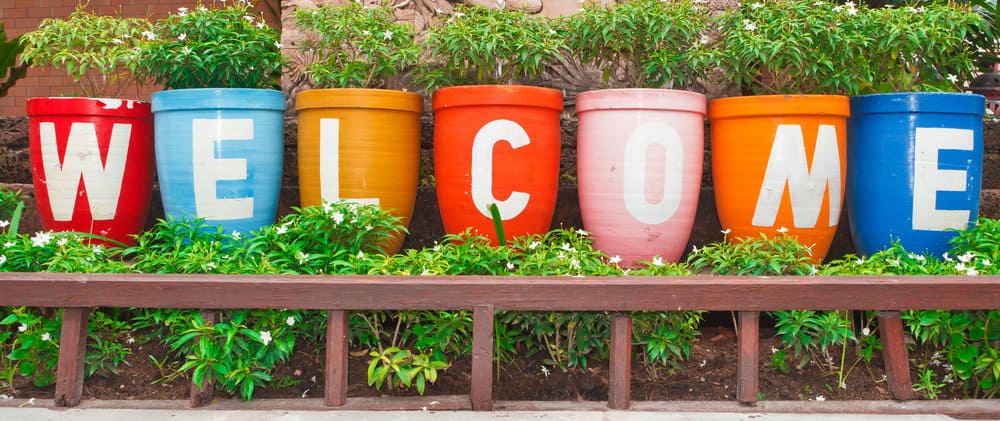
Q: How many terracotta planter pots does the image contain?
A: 7